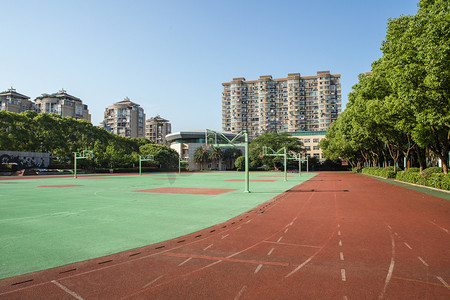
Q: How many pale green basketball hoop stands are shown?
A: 7